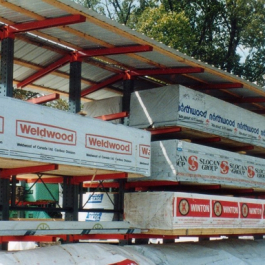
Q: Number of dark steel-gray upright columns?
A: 3